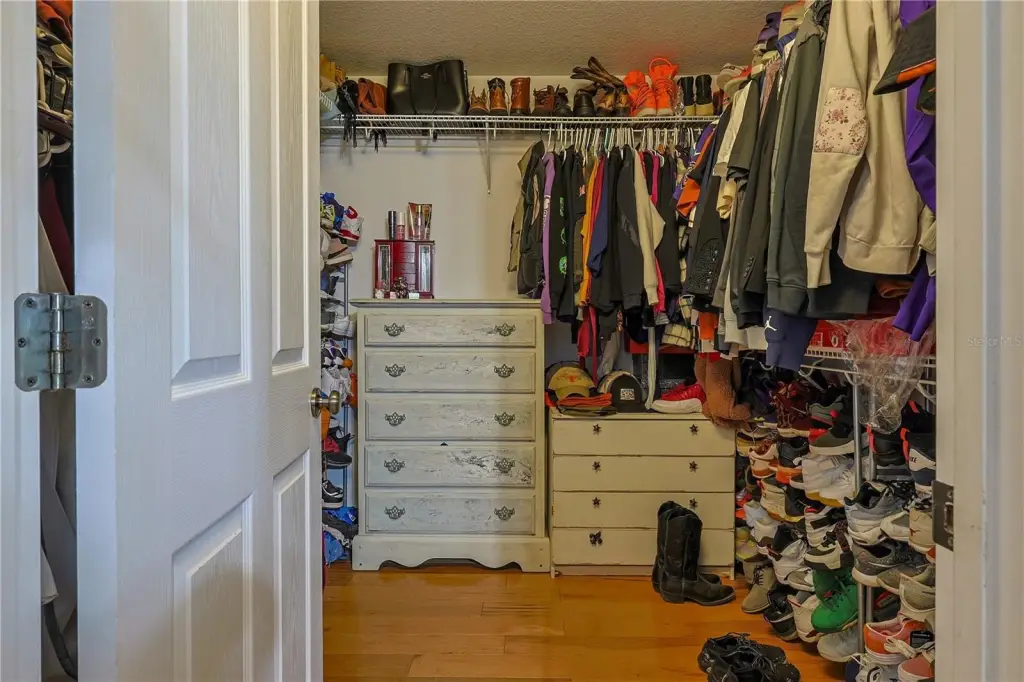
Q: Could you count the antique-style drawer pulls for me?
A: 10